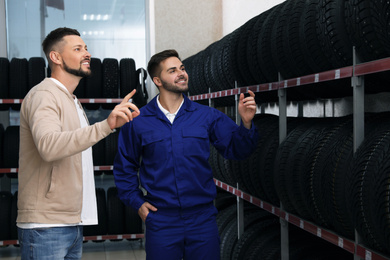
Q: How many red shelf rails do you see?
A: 5